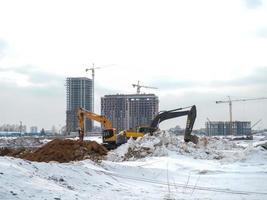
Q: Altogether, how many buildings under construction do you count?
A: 3